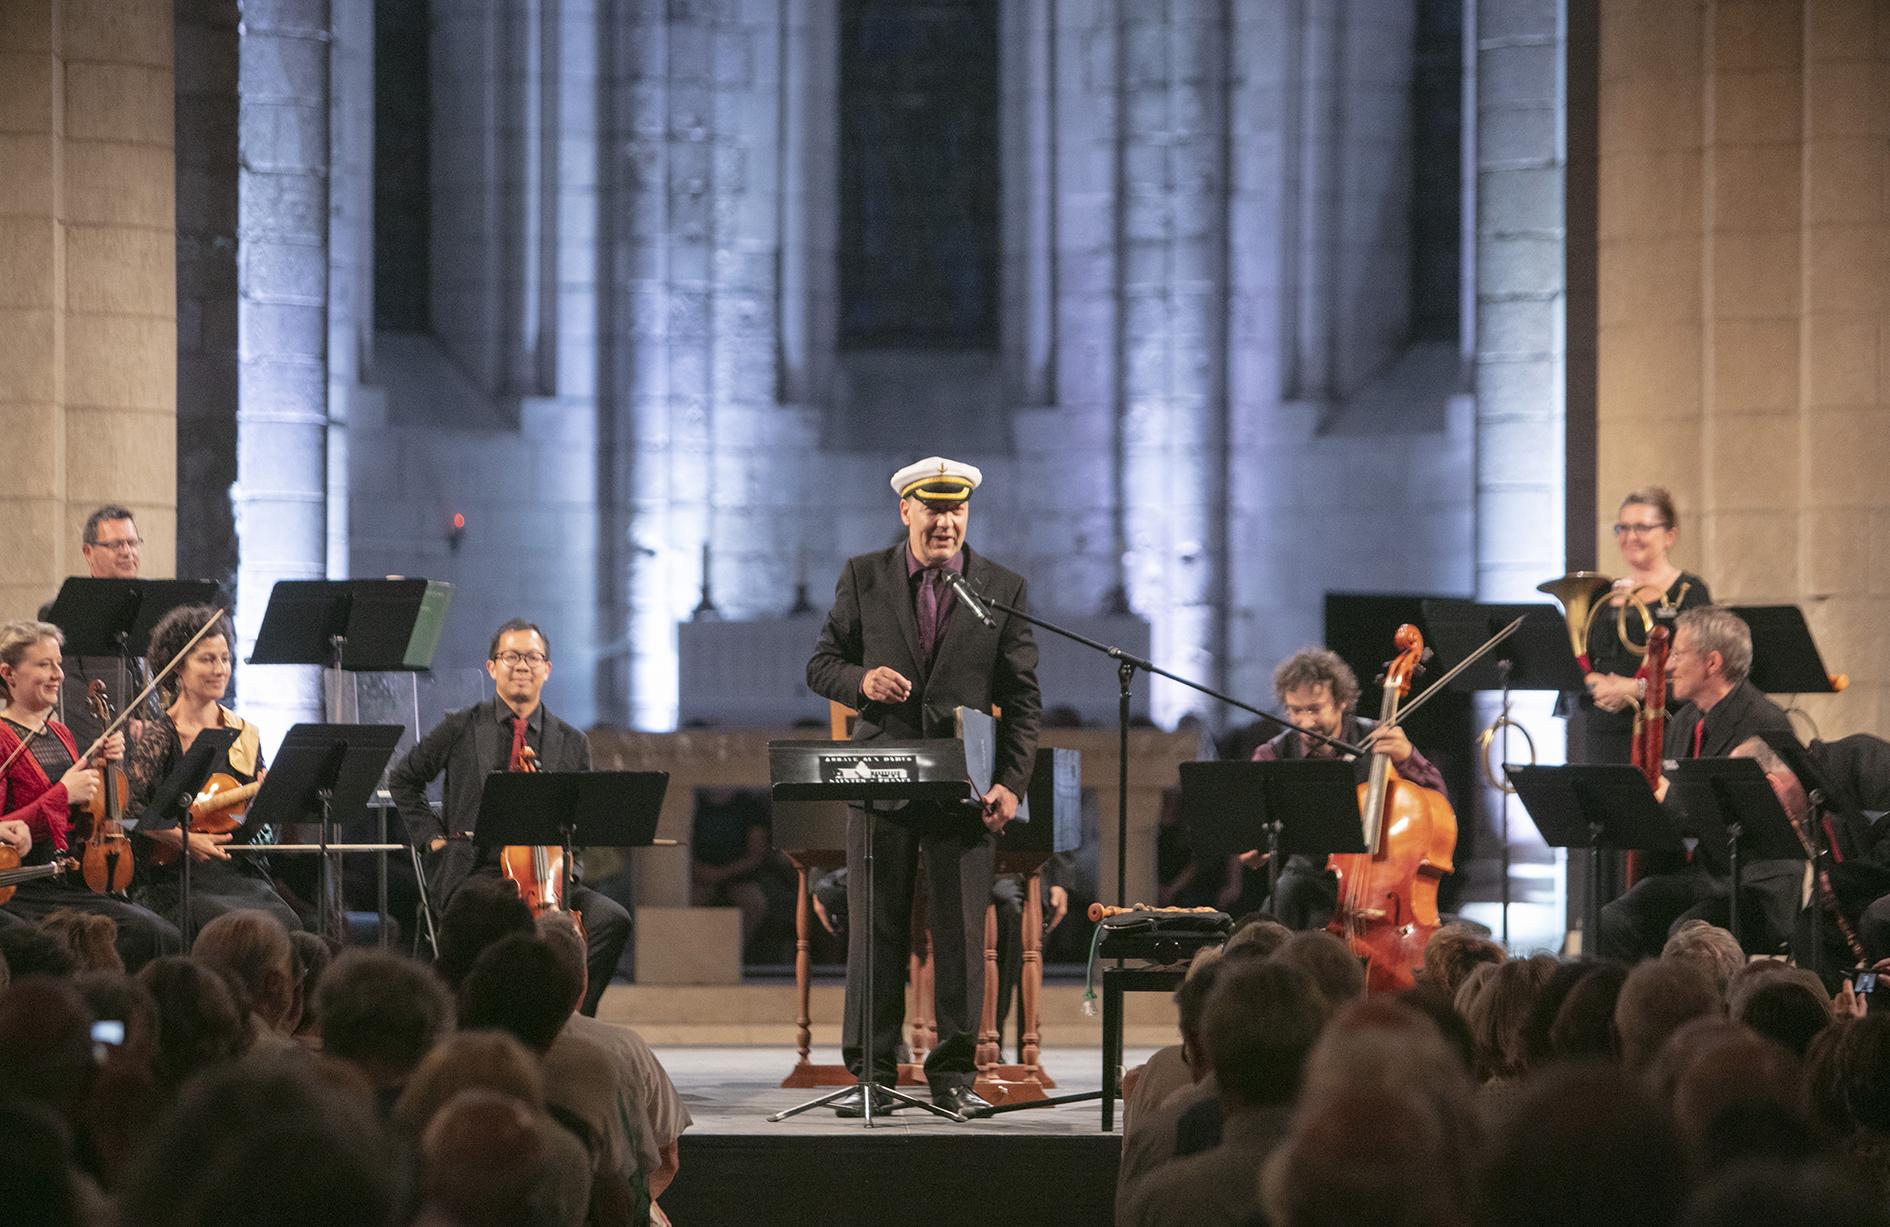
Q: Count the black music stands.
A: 12